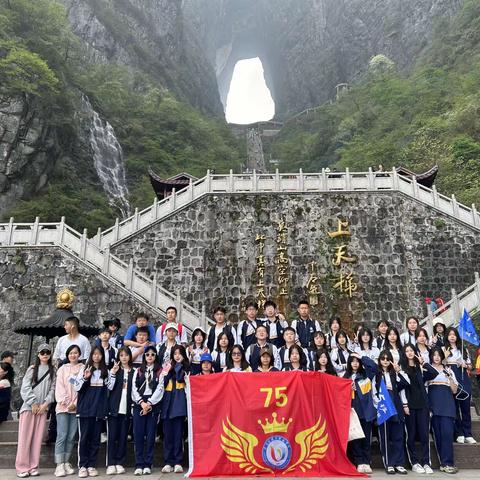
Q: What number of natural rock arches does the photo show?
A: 1